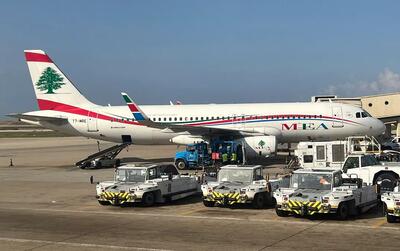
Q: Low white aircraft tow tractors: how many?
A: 4